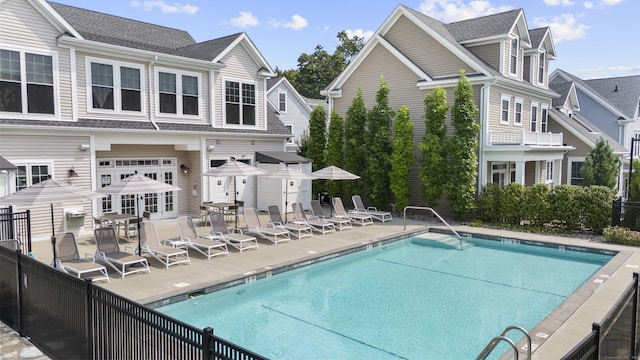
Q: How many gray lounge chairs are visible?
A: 11